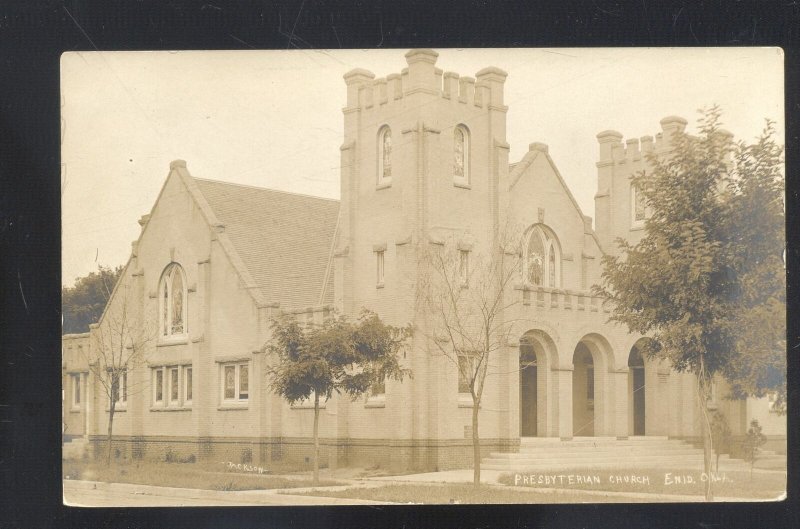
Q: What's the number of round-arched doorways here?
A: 3